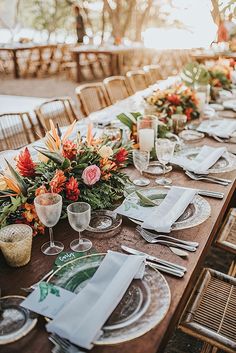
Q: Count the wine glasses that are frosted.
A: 2